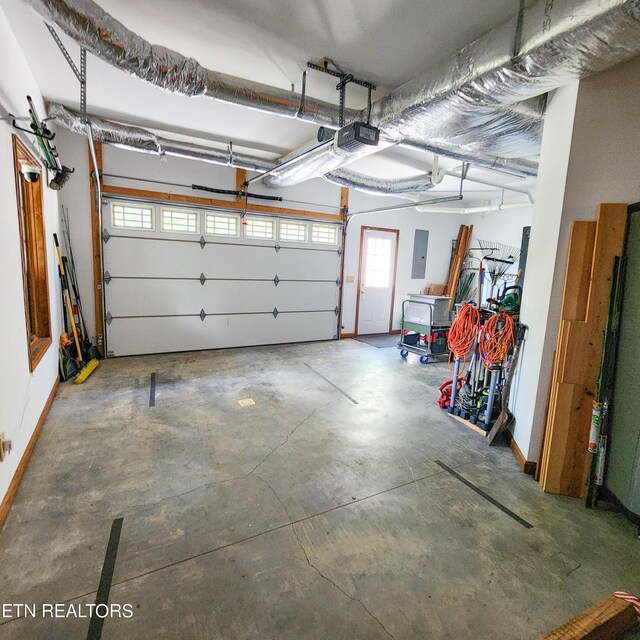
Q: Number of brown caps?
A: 0